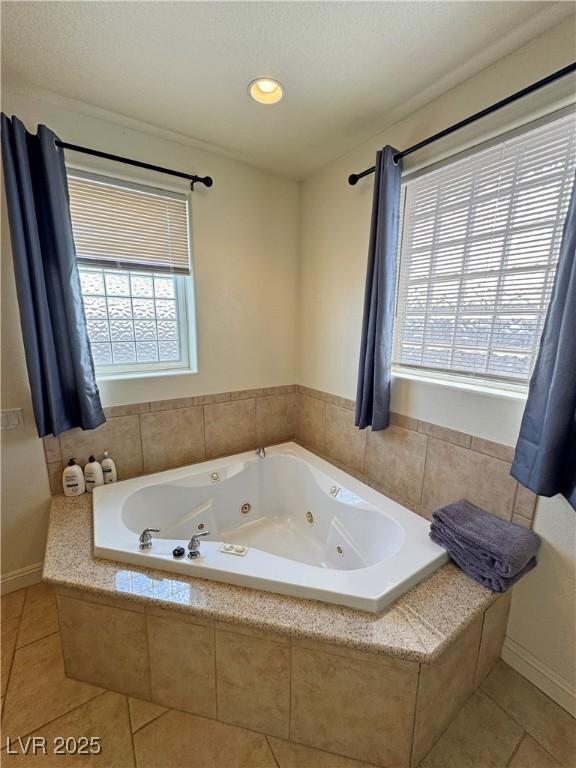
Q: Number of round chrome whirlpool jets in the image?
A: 4